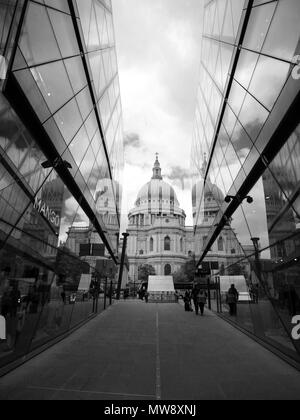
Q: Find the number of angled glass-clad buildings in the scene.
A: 2